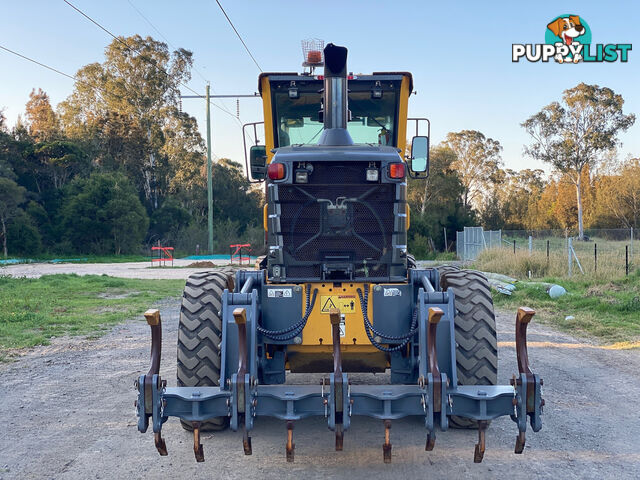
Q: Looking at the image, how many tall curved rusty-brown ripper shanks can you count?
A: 5